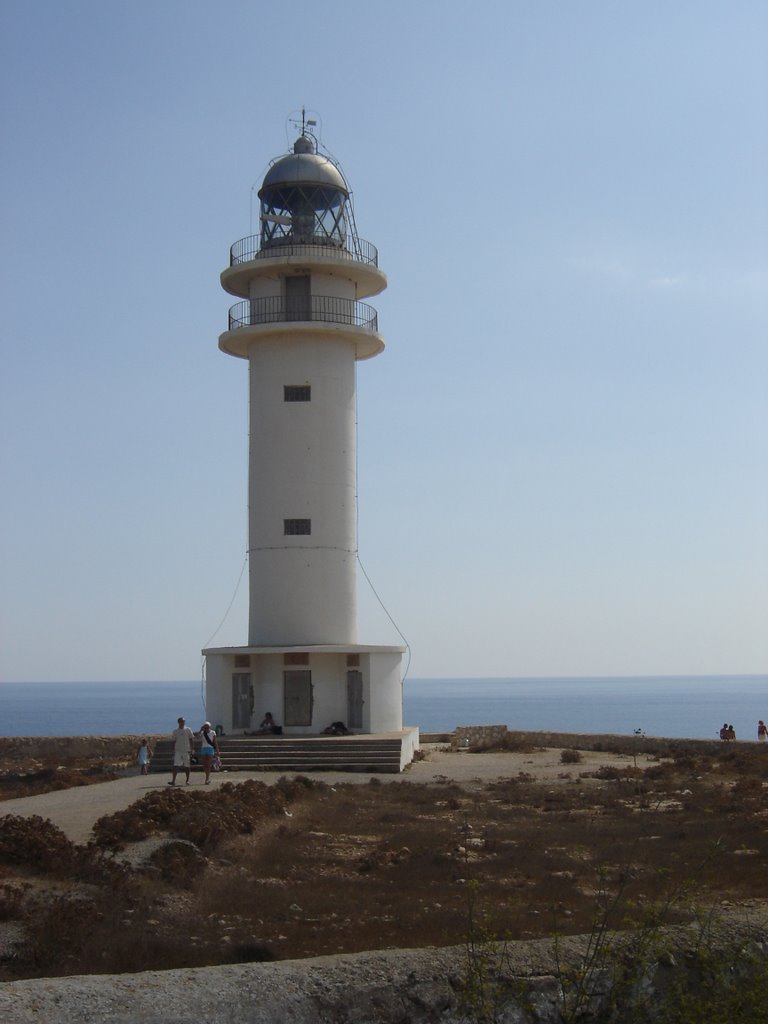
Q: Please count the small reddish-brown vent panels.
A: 3